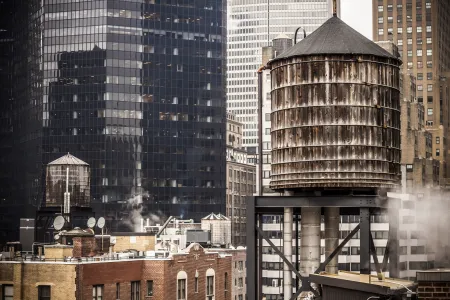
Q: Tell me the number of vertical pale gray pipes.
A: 3